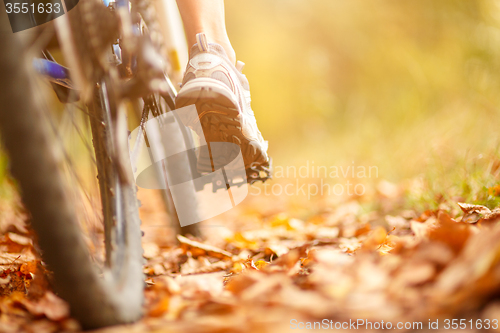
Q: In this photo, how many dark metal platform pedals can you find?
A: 1